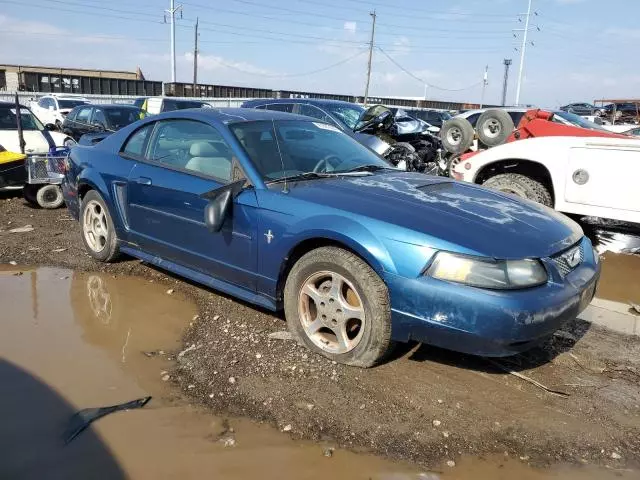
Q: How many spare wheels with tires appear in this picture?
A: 2